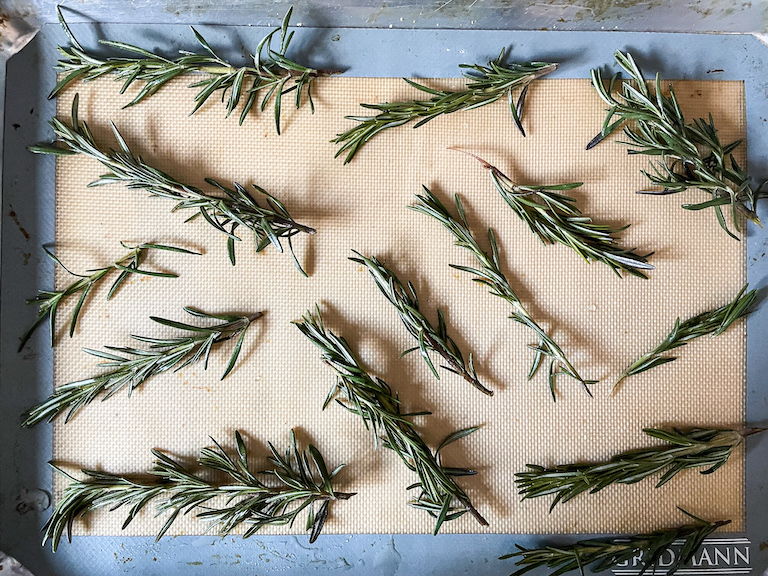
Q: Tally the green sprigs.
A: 14